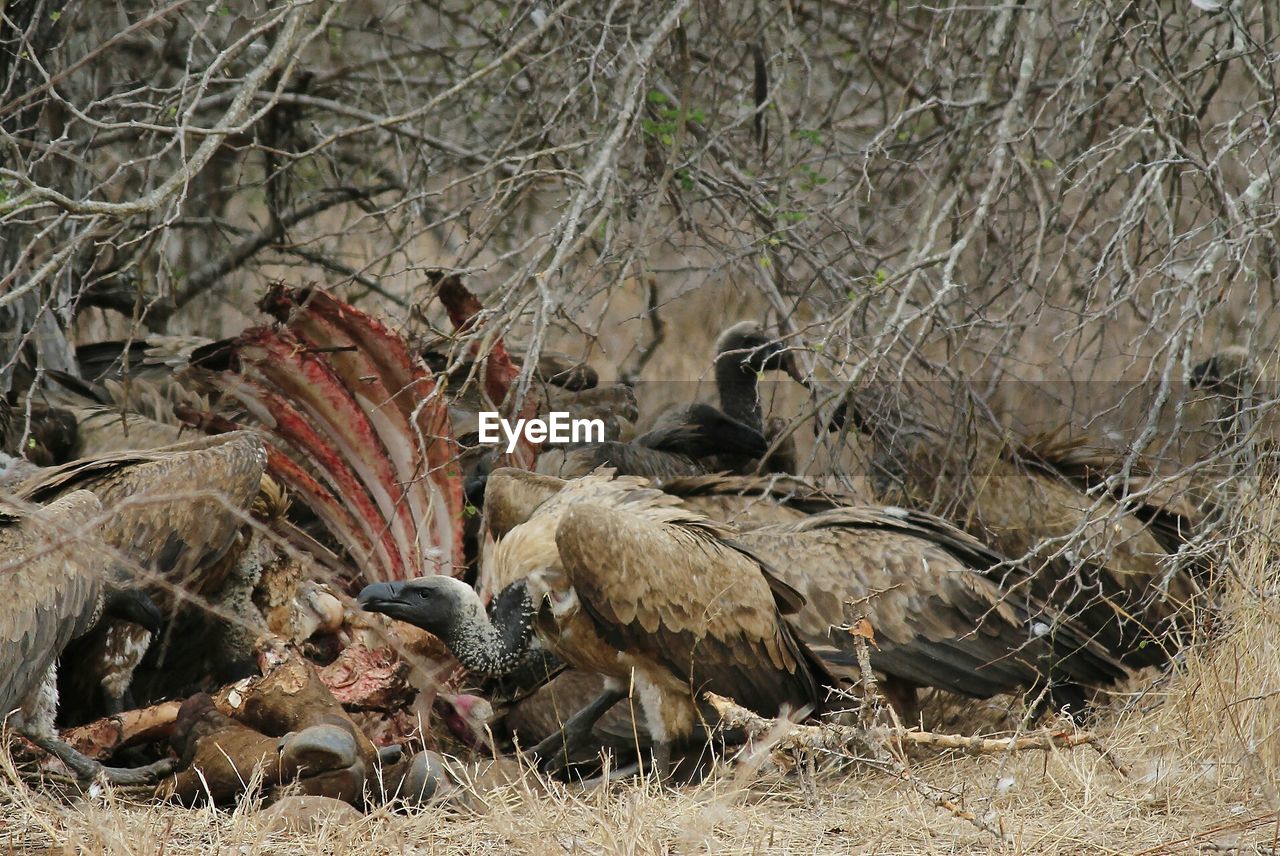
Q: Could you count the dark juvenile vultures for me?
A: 1